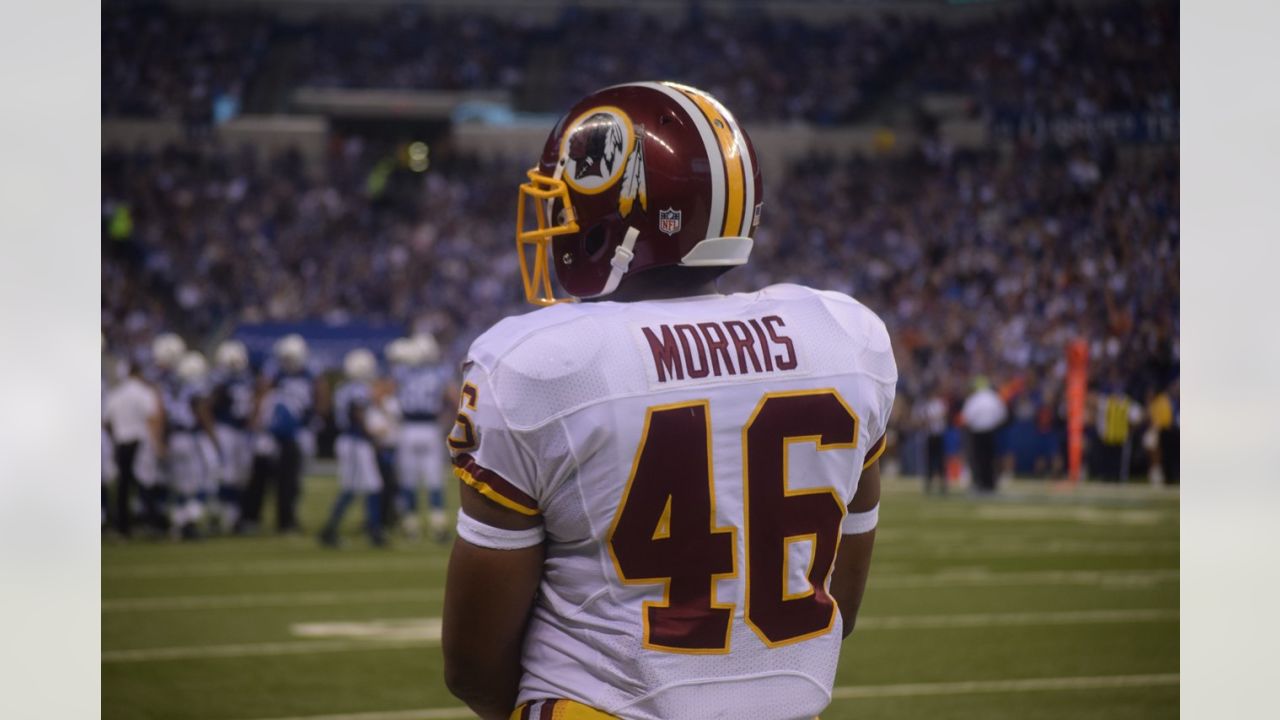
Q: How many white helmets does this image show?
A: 7